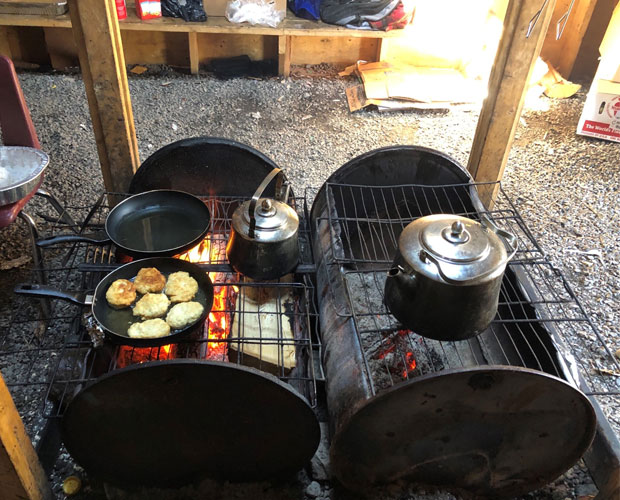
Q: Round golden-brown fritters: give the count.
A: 6